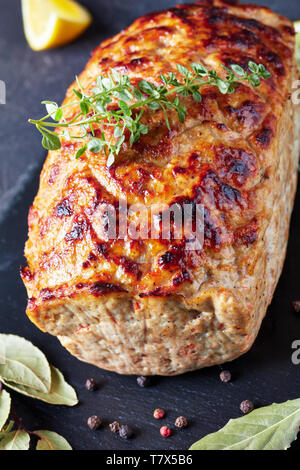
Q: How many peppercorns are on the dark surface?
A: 11